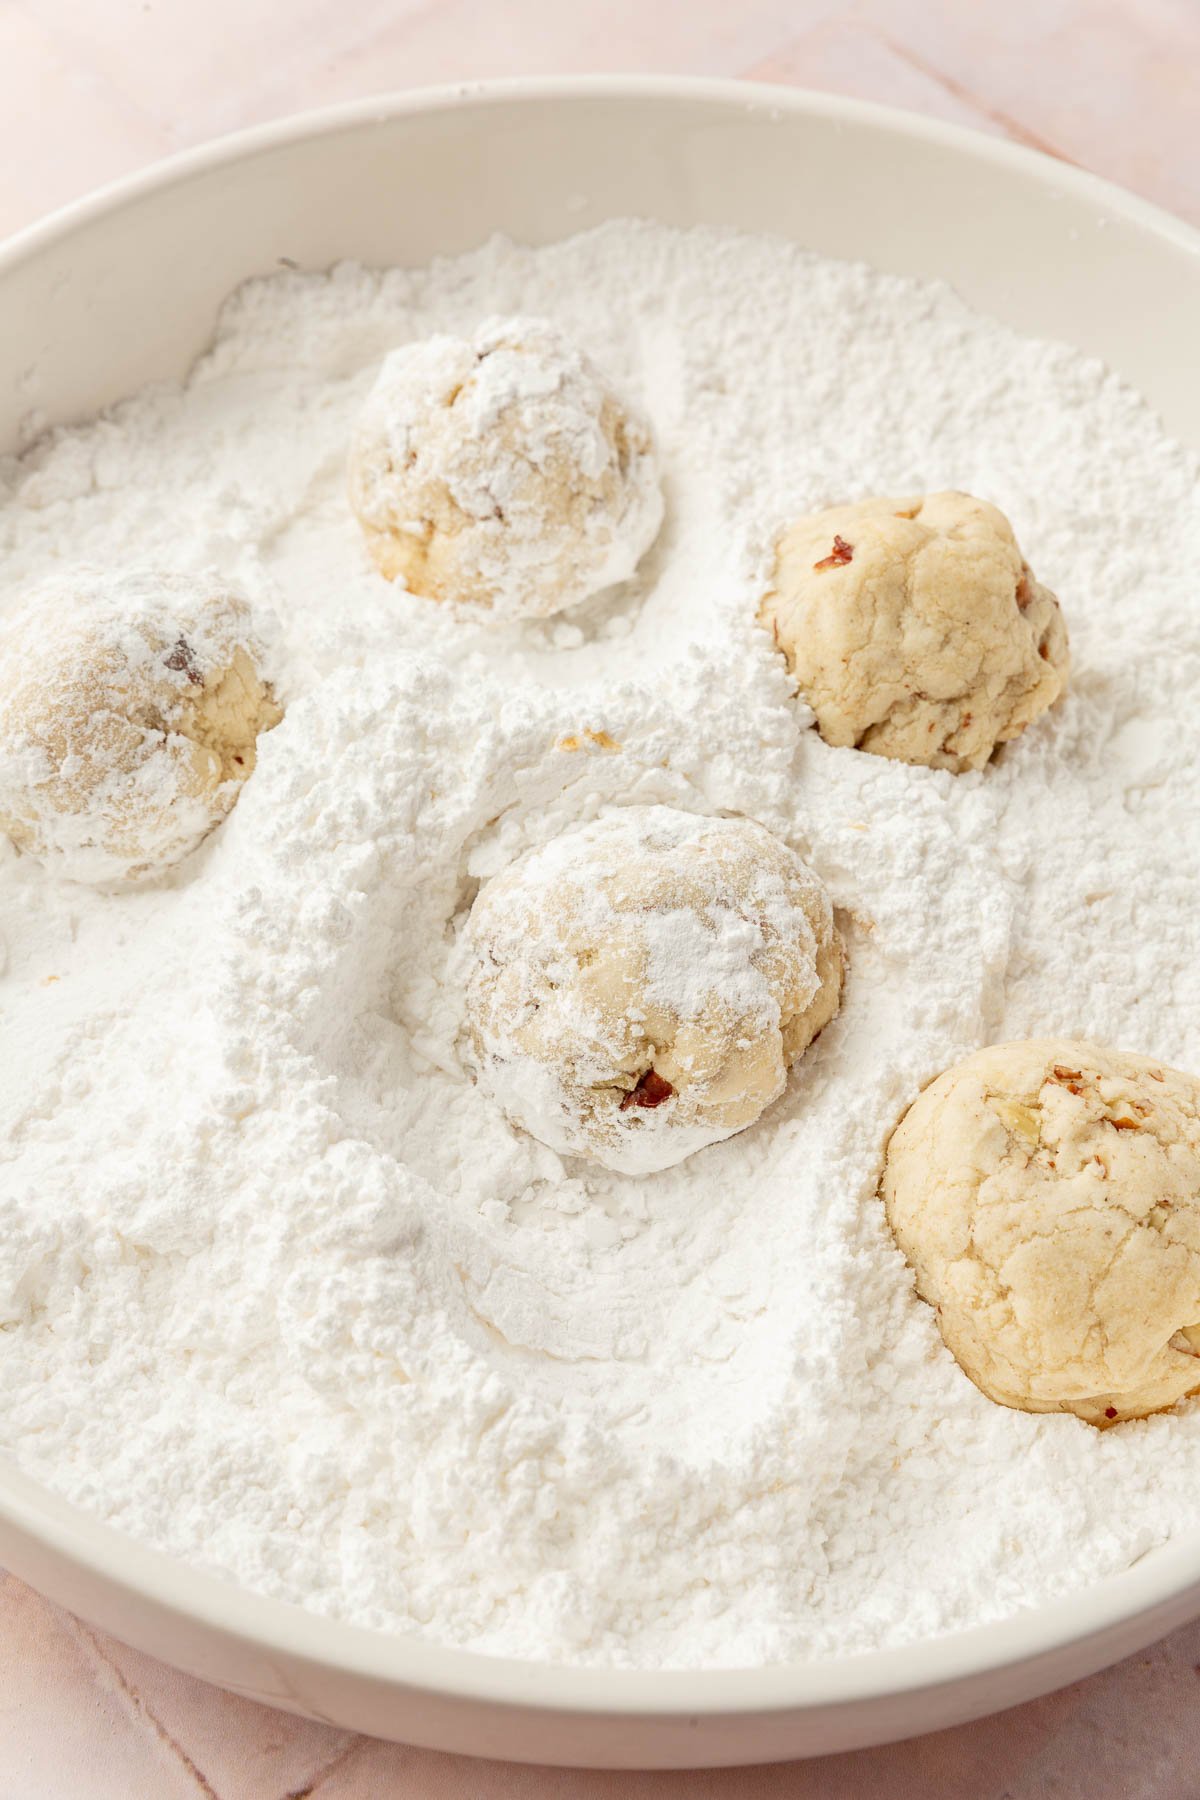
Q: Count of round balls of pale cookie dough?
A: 5